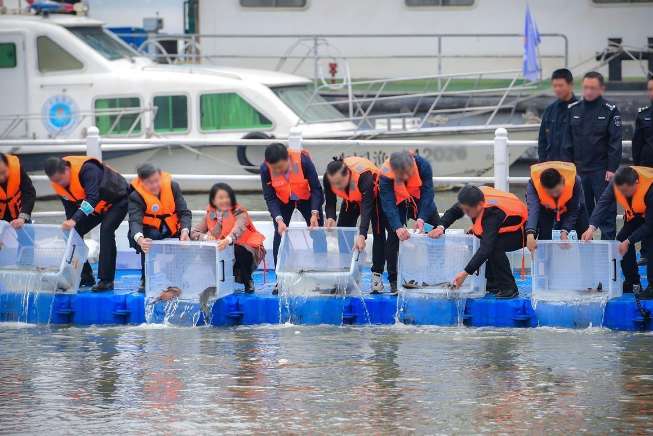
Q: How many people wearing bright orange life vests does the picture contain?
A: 10